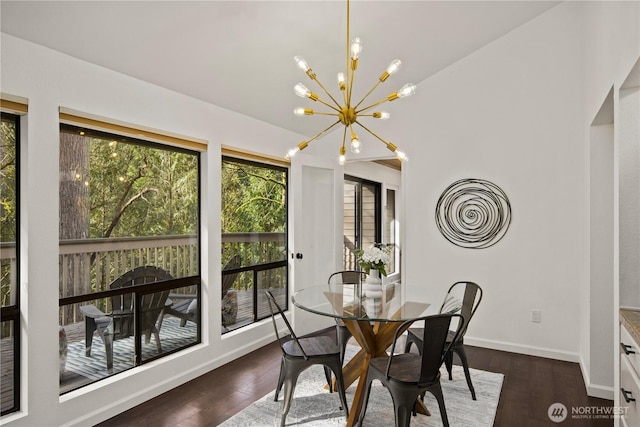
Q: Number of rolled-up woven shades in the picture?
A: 3